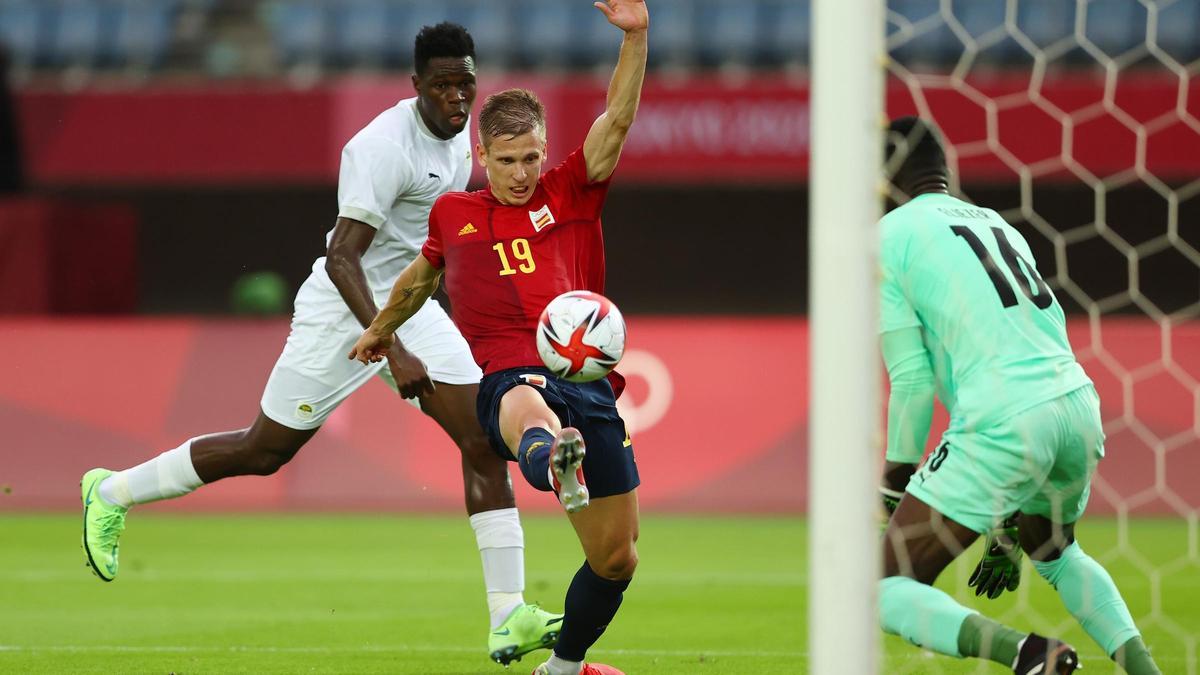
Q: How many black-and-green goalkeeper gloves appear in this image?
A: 2